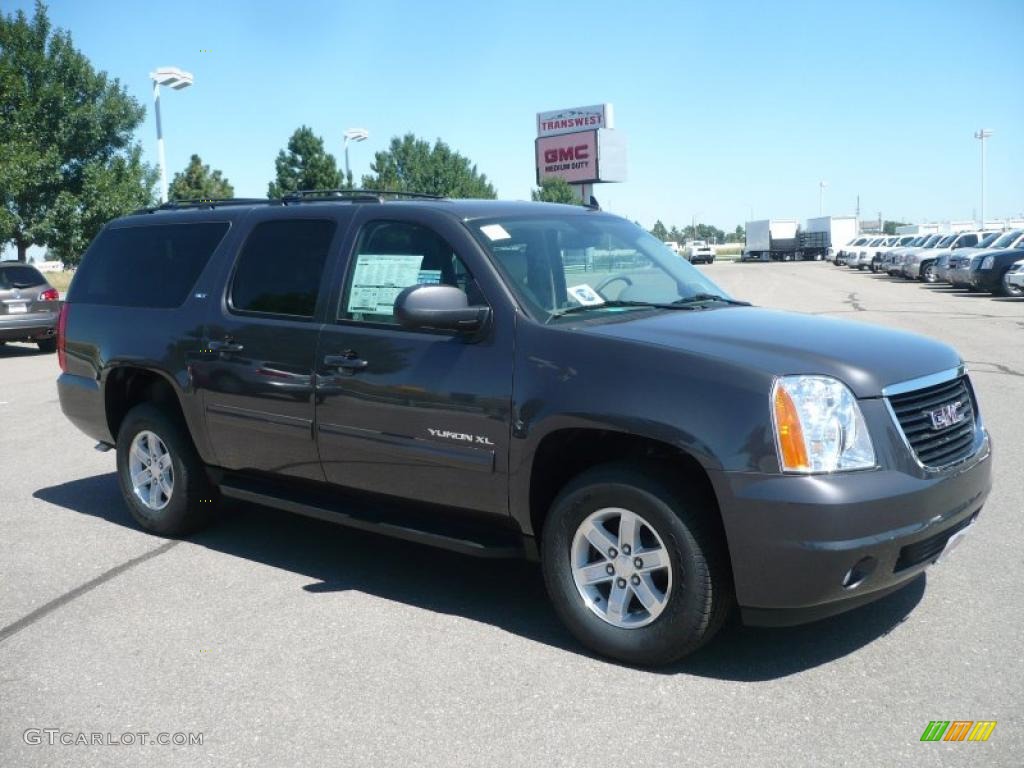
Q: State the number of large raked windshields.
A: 1